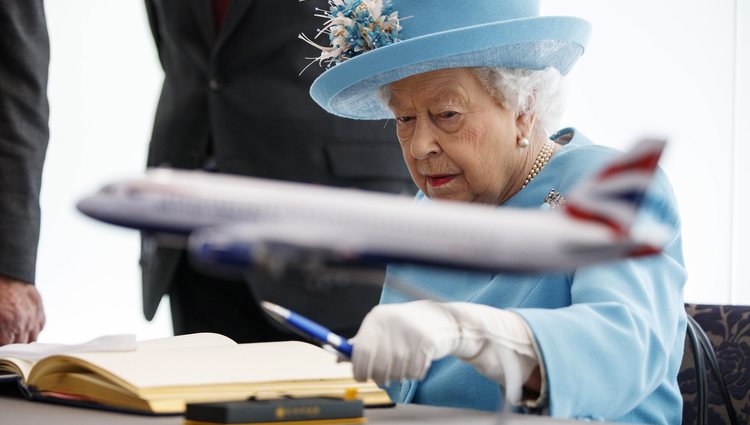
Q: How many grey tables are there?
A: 1